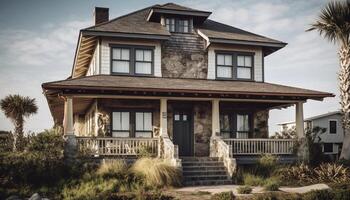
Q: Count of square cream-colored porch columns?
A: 4